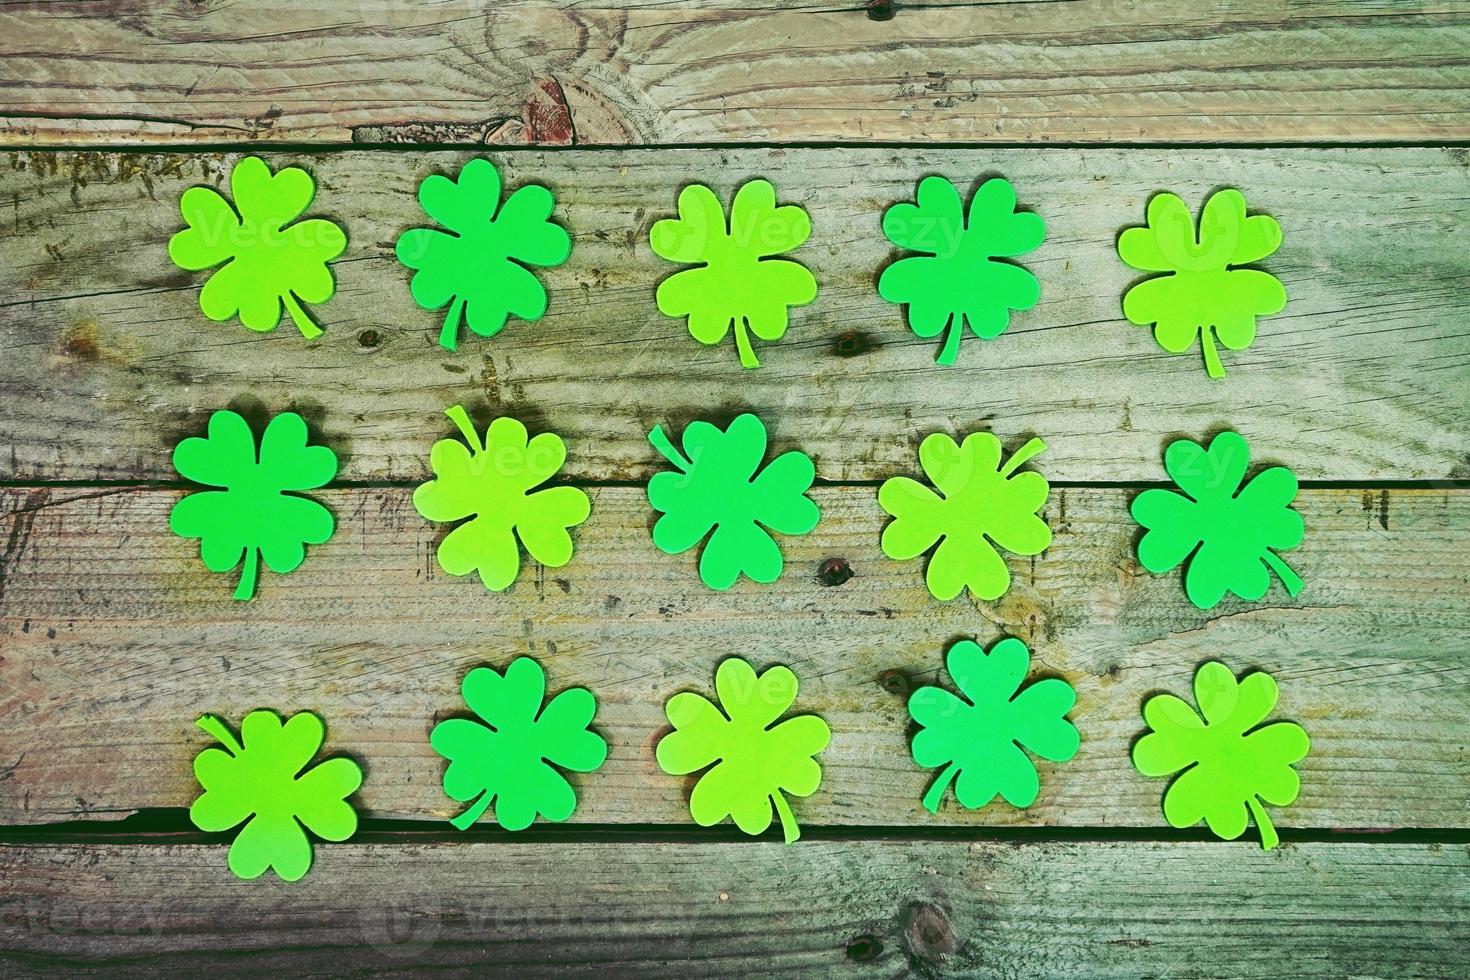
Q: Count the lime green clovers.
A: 8